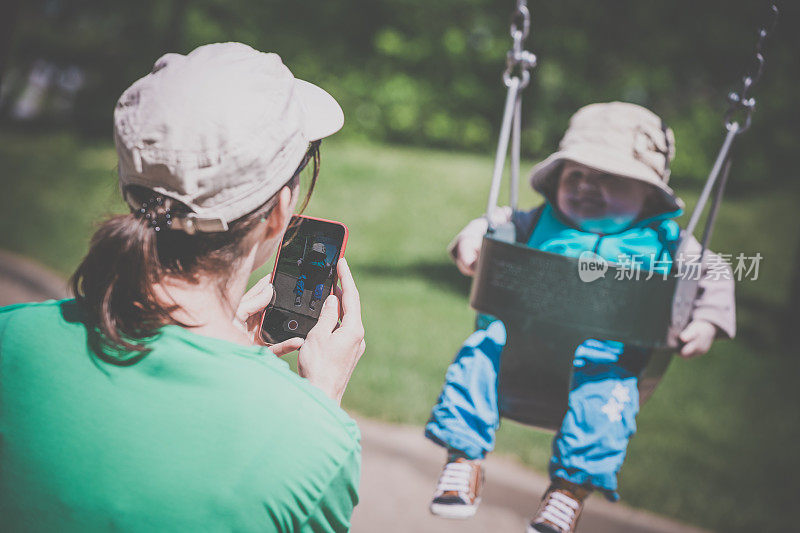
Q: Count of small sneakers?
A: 2